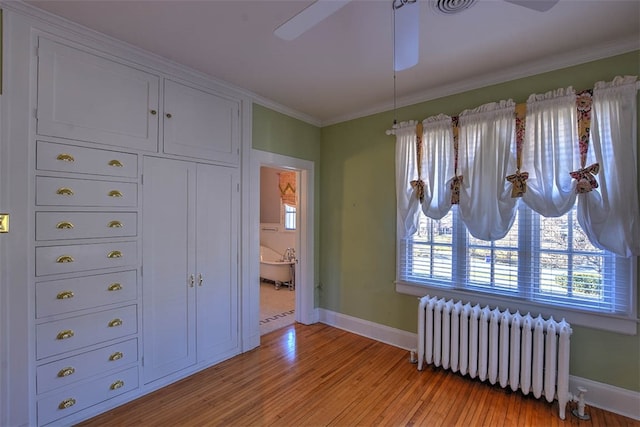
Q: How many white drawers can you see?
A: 8